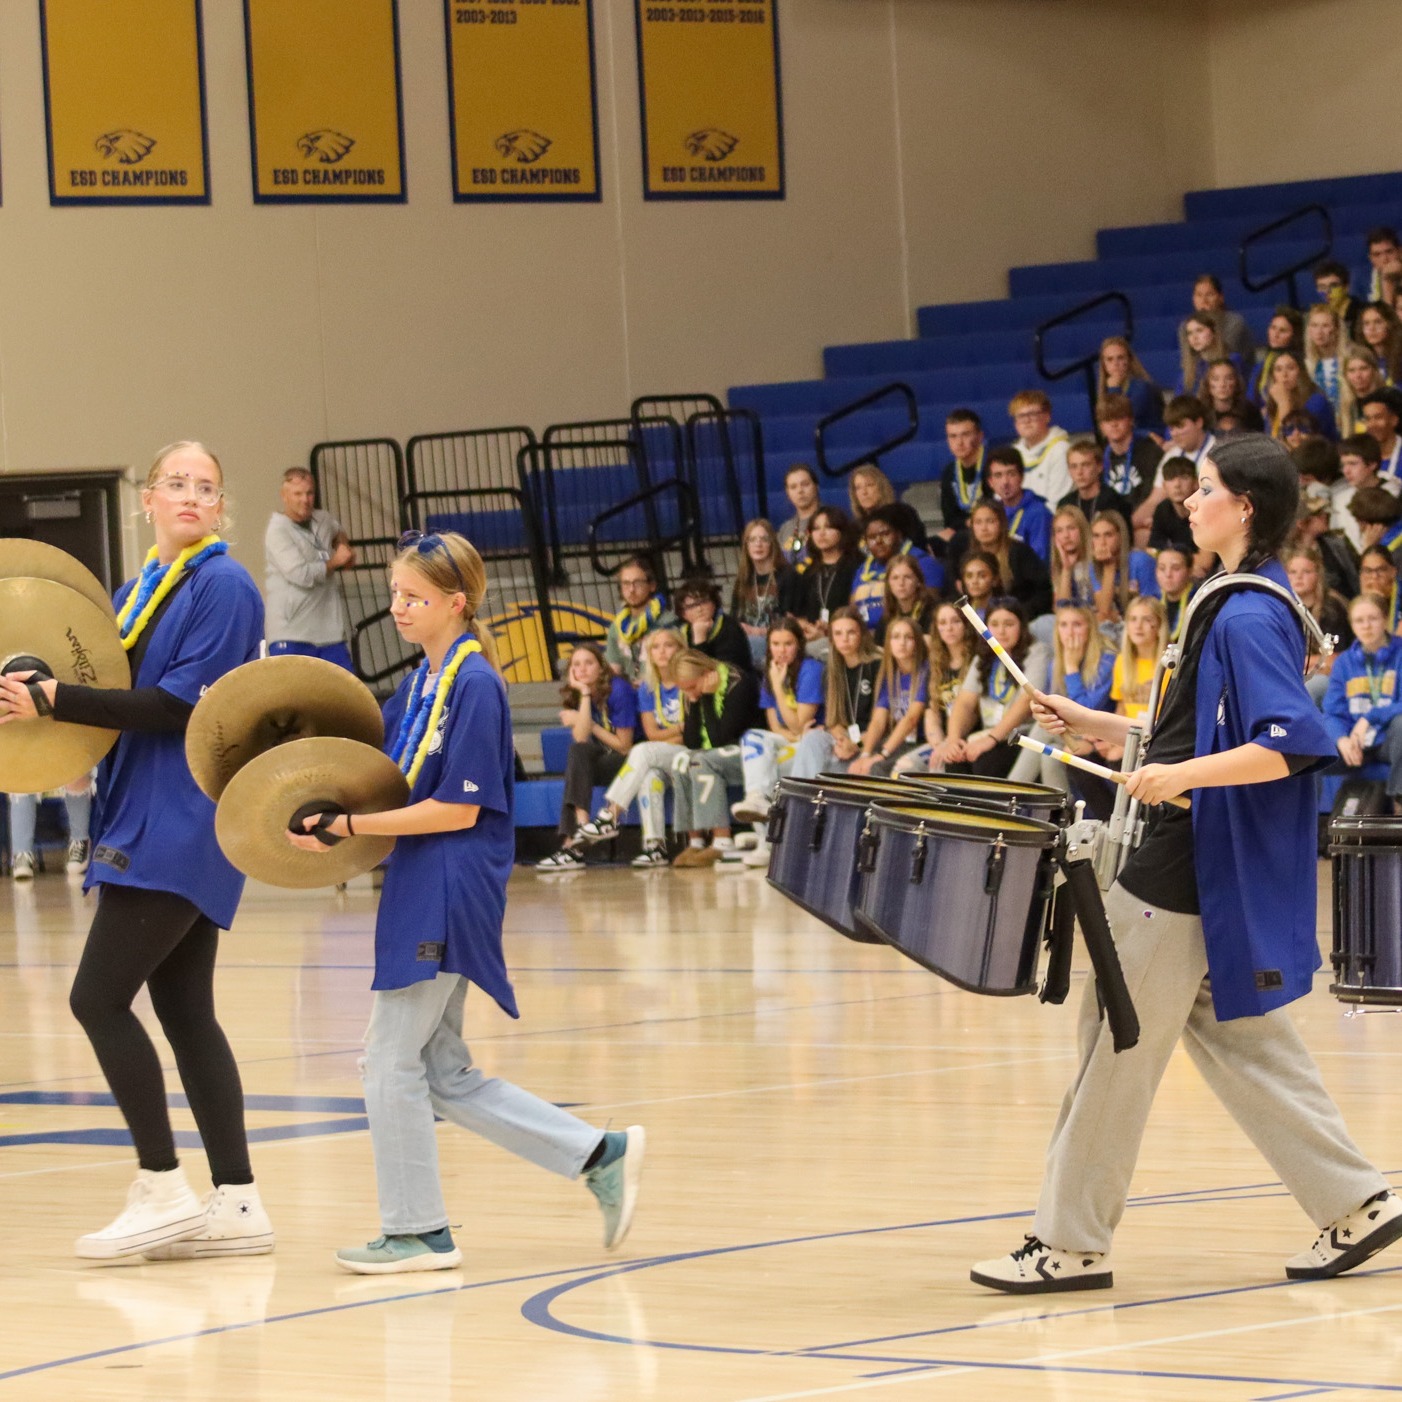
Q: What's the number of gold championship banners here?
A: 4